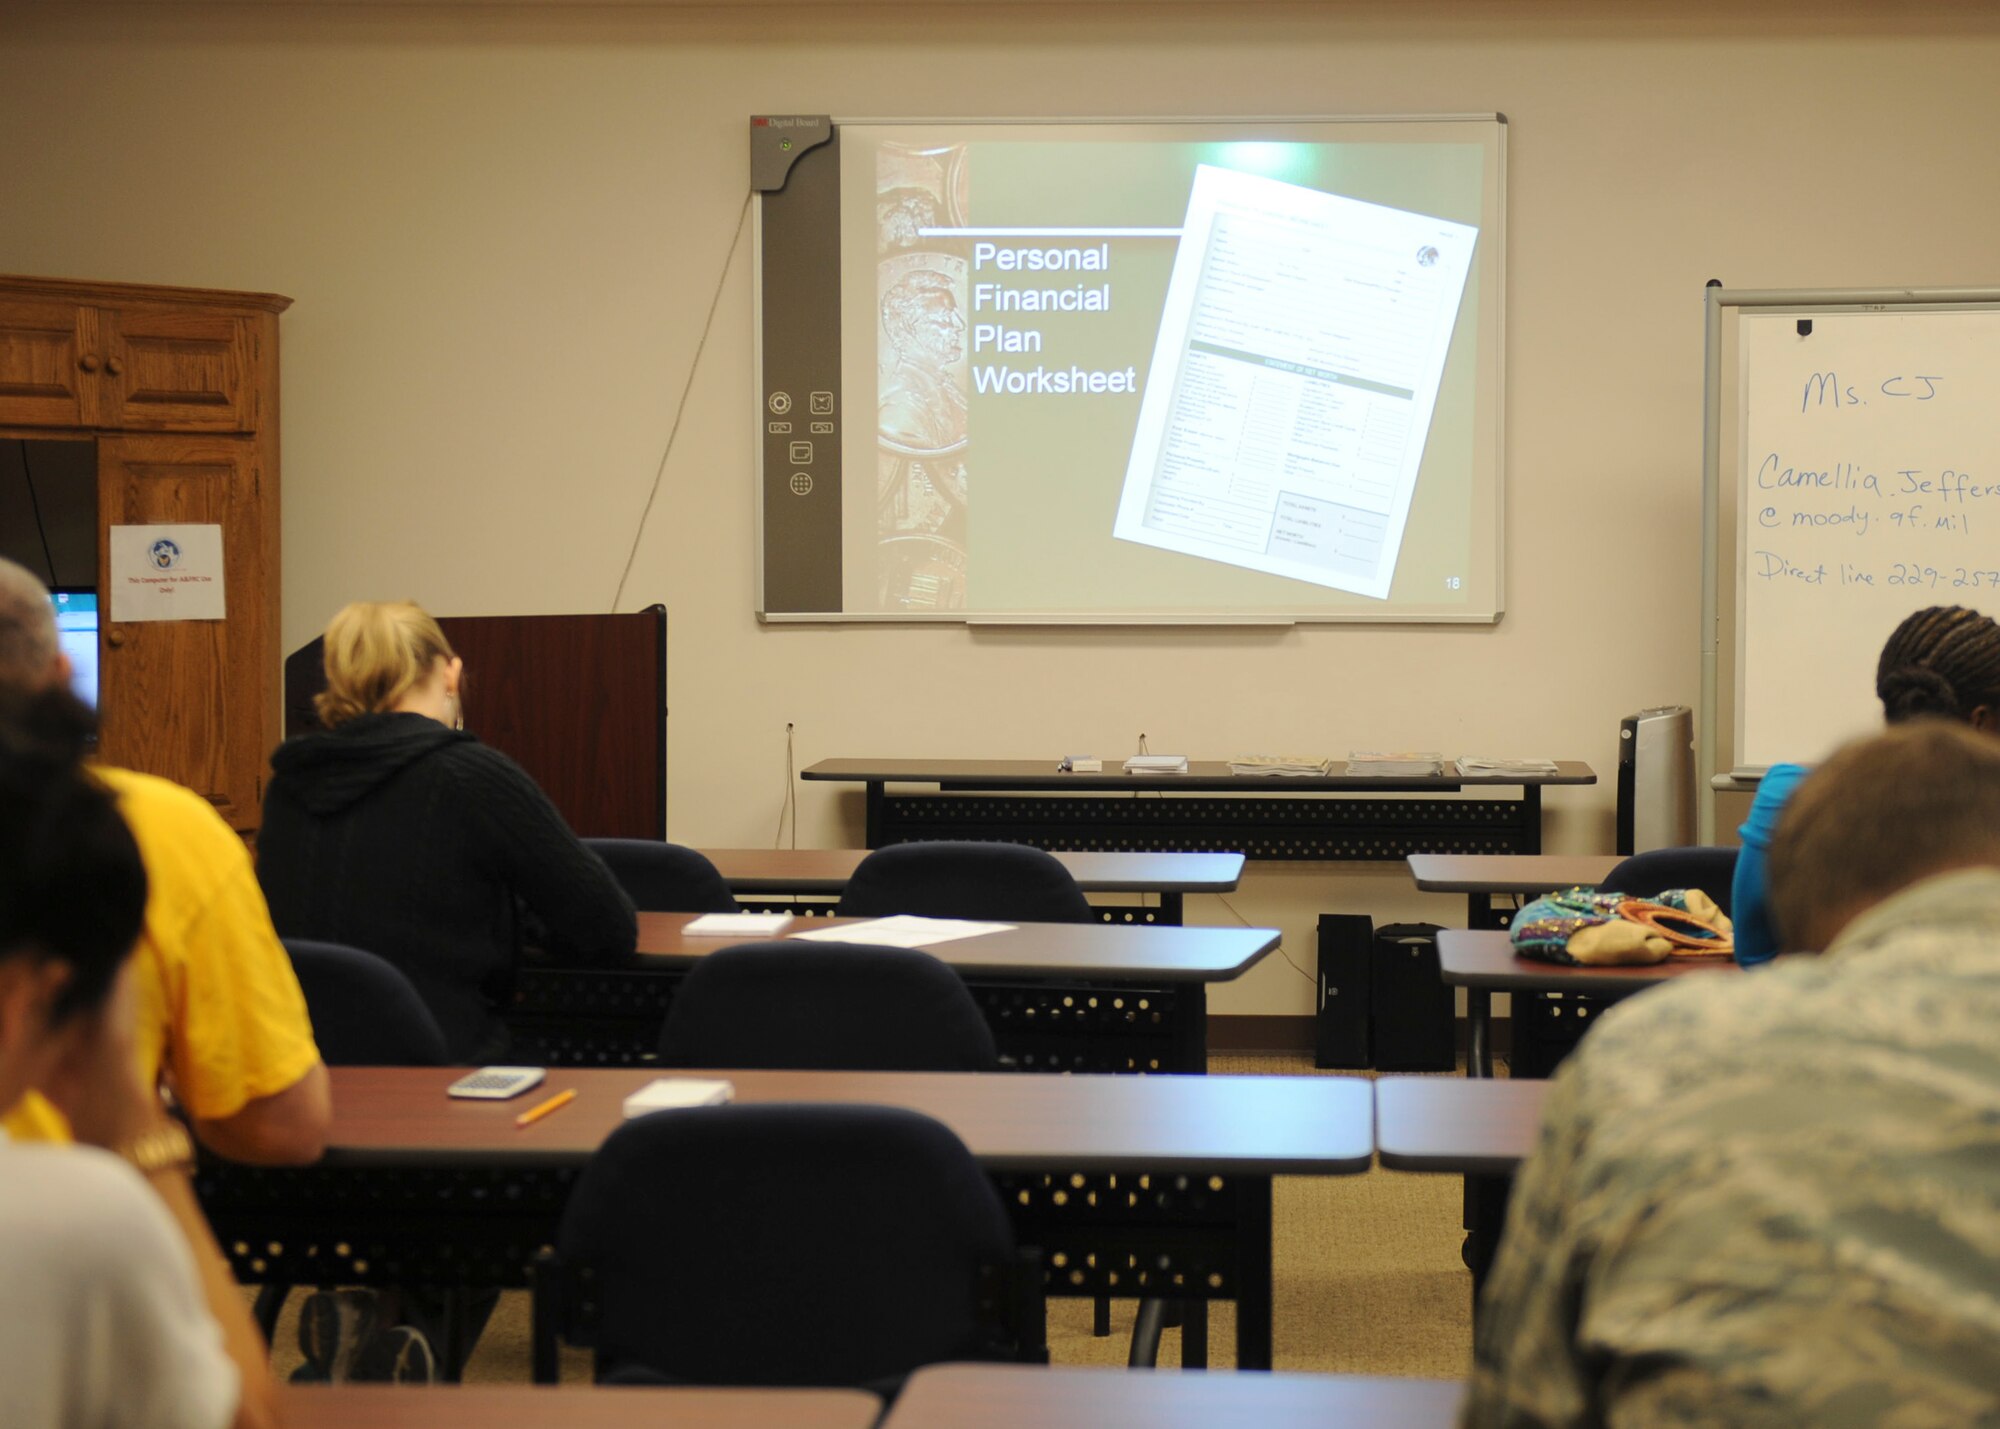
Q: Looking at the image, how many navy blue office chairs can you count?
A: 6